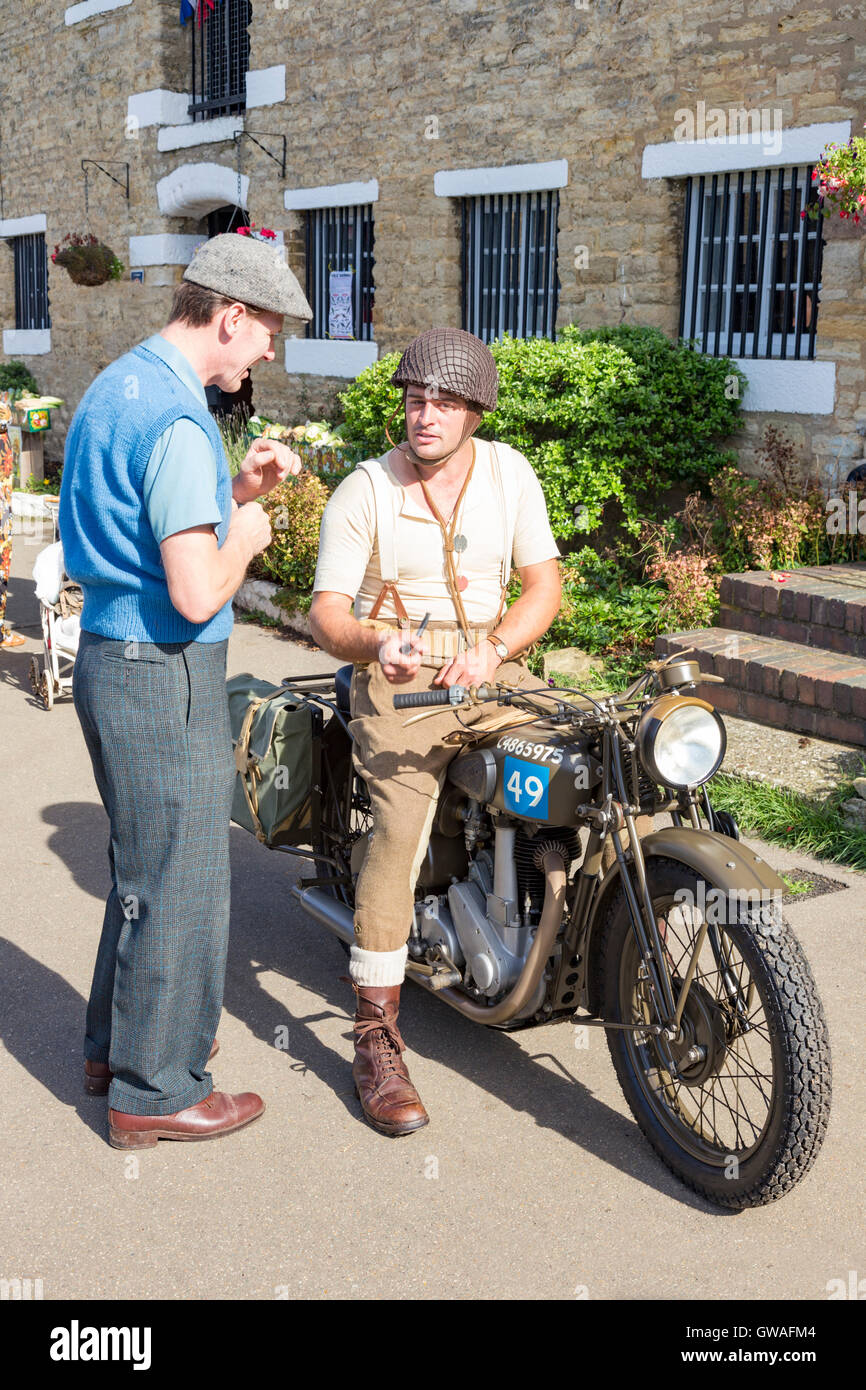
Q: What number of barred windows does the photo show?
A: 5